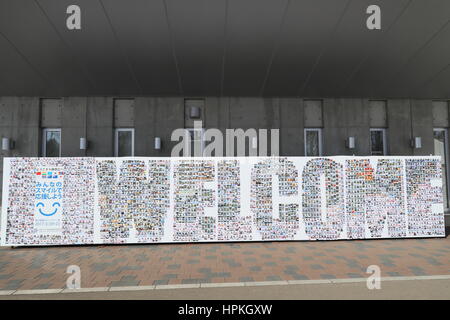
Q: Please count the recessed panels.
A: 6